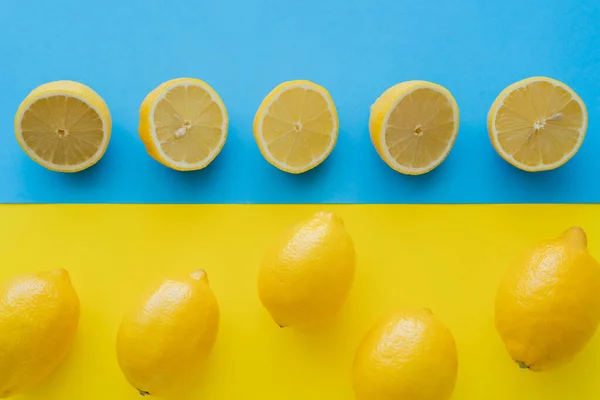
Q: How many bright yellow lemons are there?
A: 5